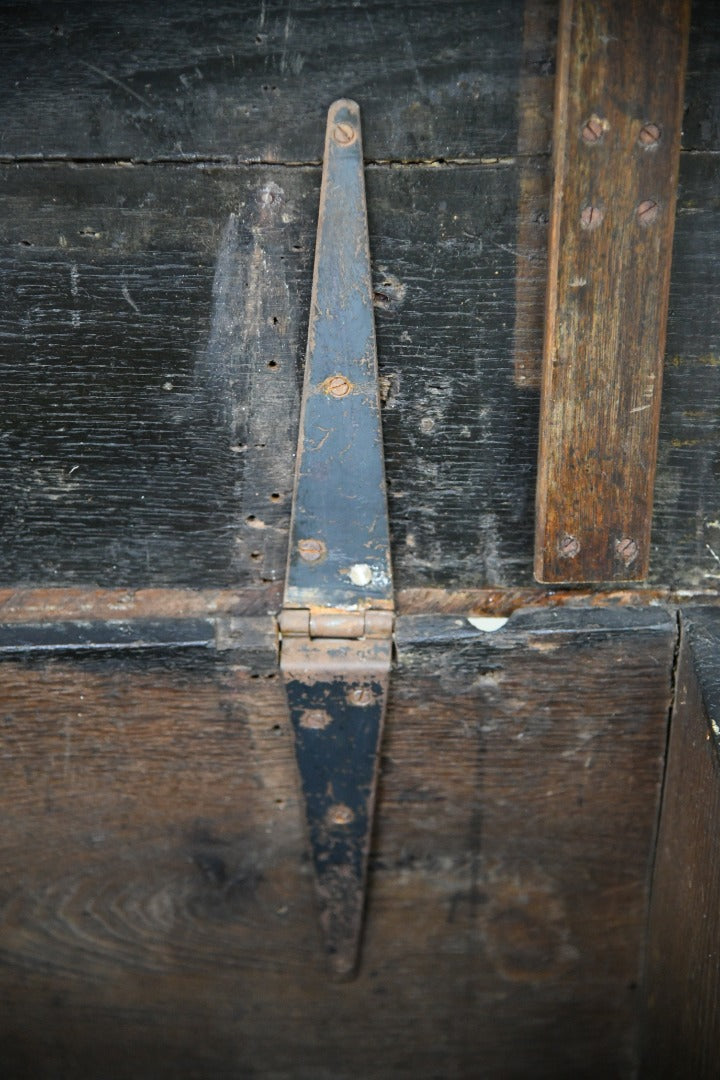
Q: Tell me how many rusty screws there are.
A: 12